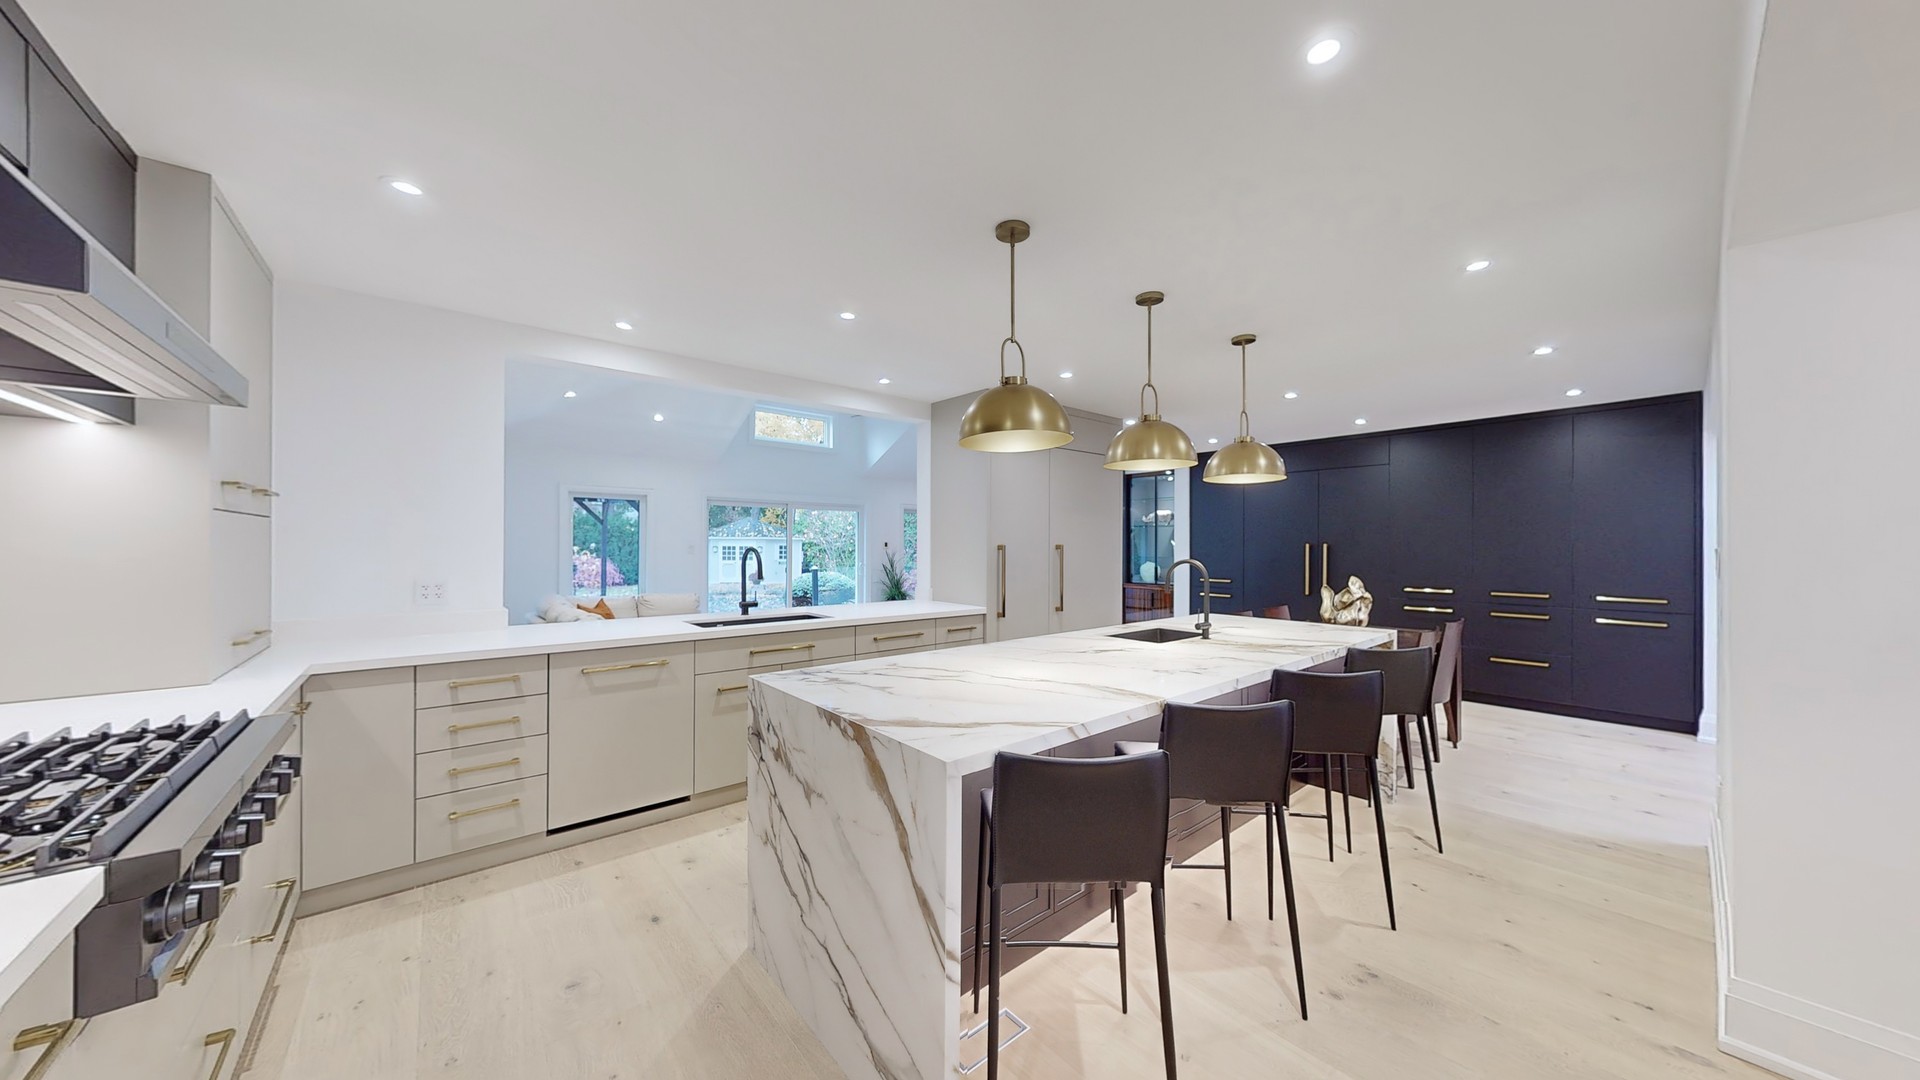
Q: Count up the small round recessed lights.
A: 15